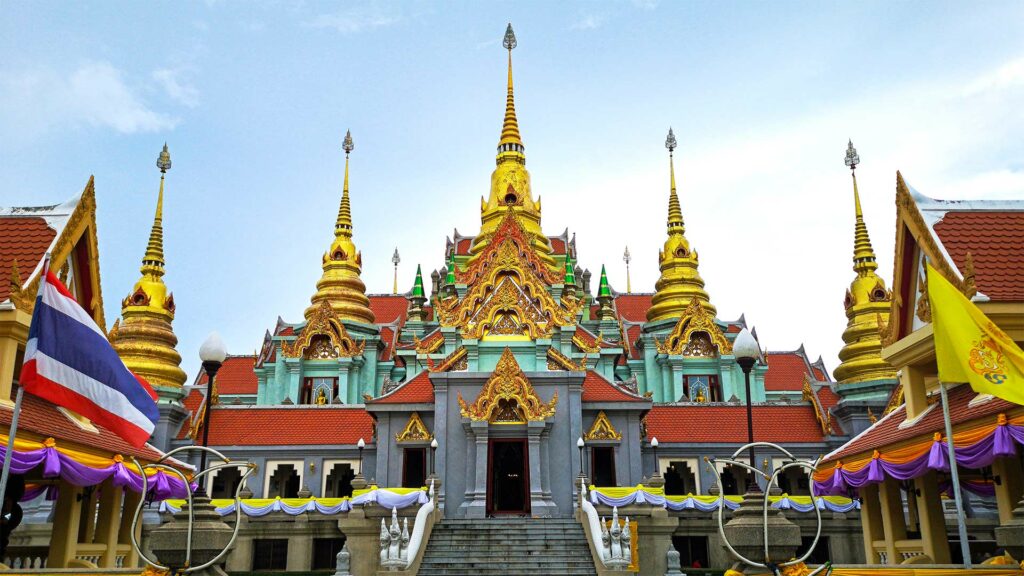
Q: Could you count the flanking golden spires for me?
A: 4